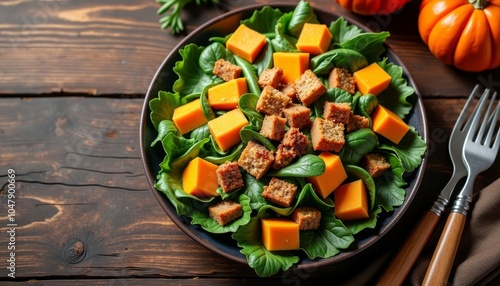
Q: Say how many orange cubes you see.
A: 12